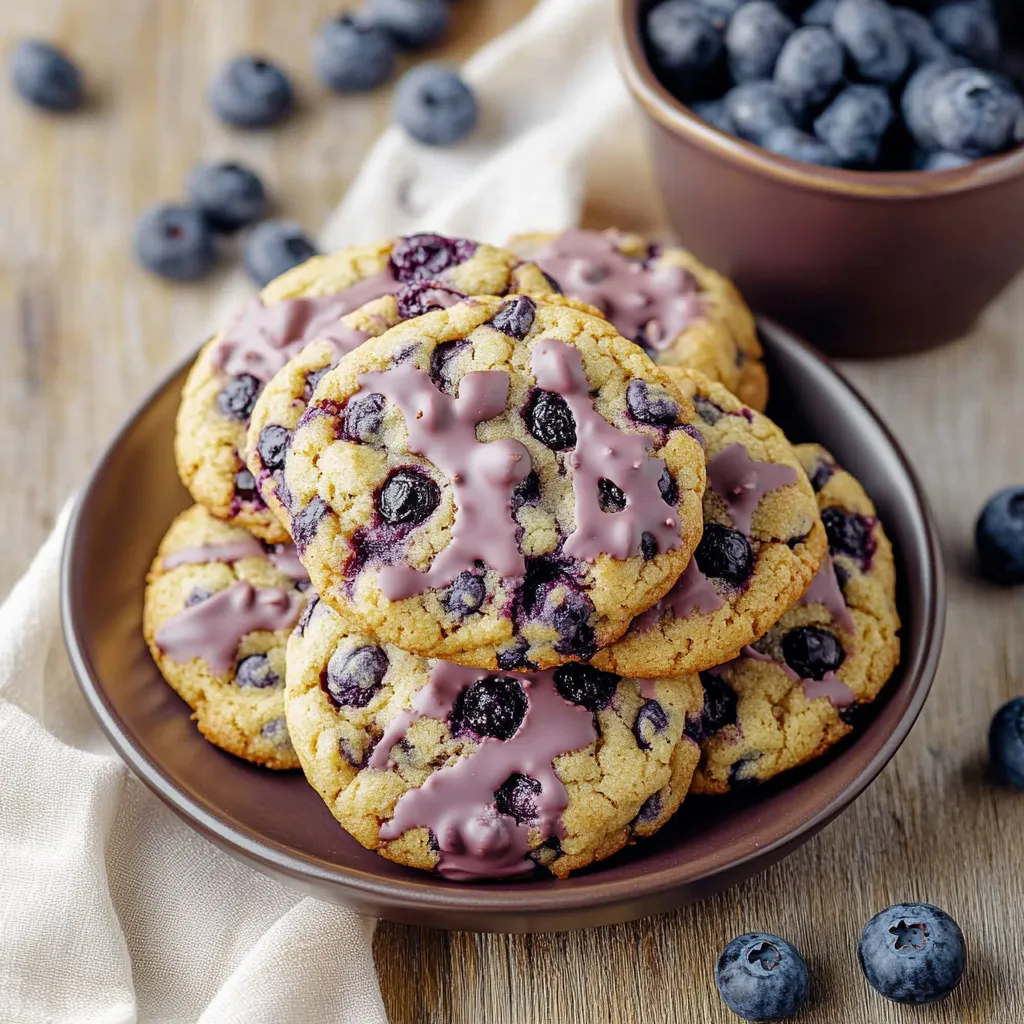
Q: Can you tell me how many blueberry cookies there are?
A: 8